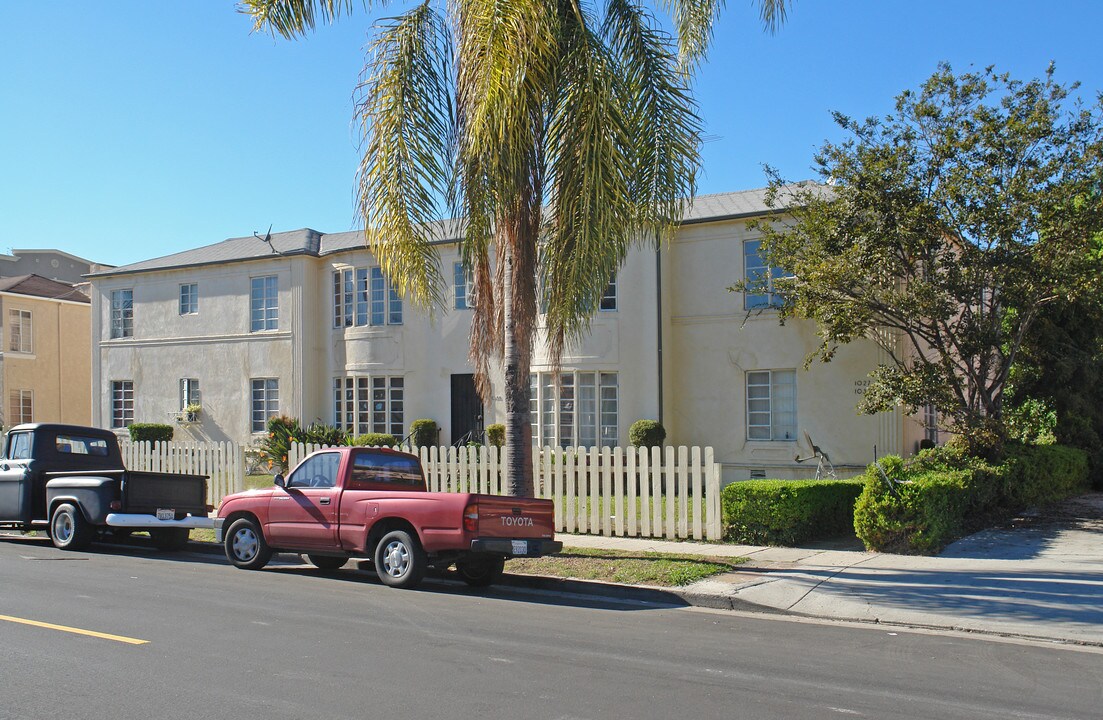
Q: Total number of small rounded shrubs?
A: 5